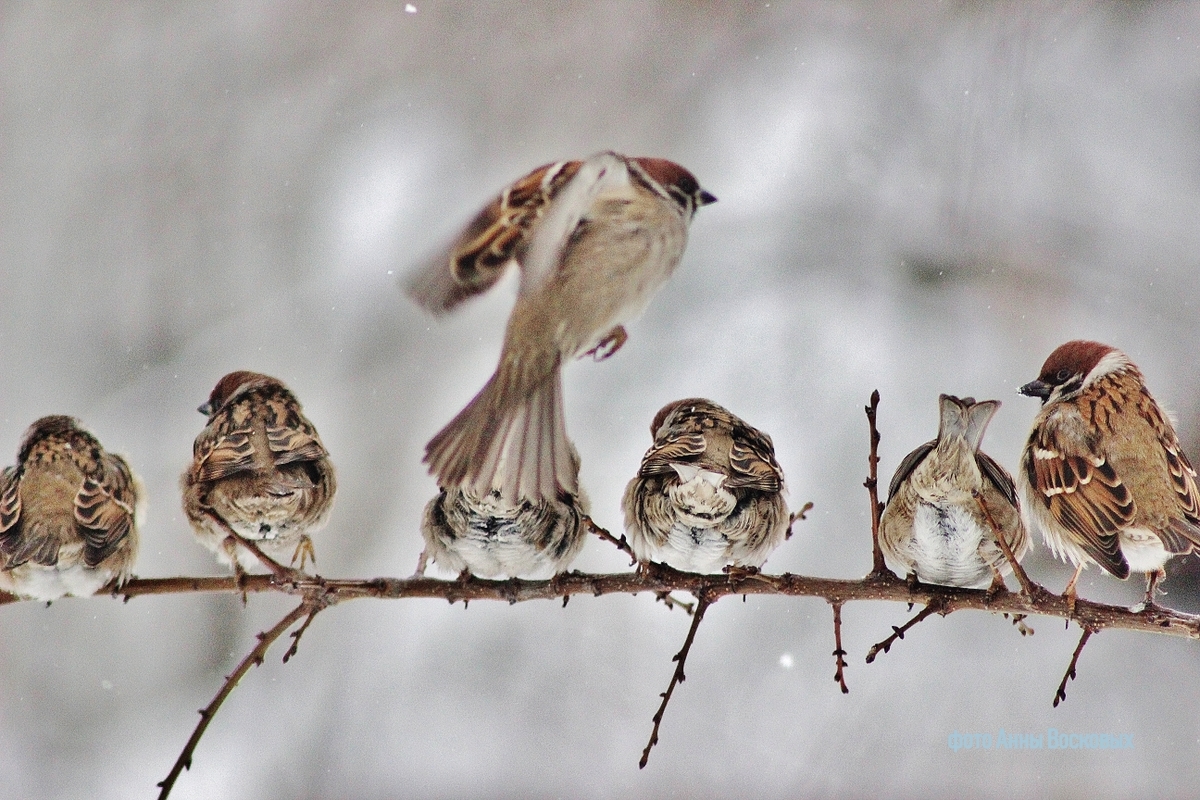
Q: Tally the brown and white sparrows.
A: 7